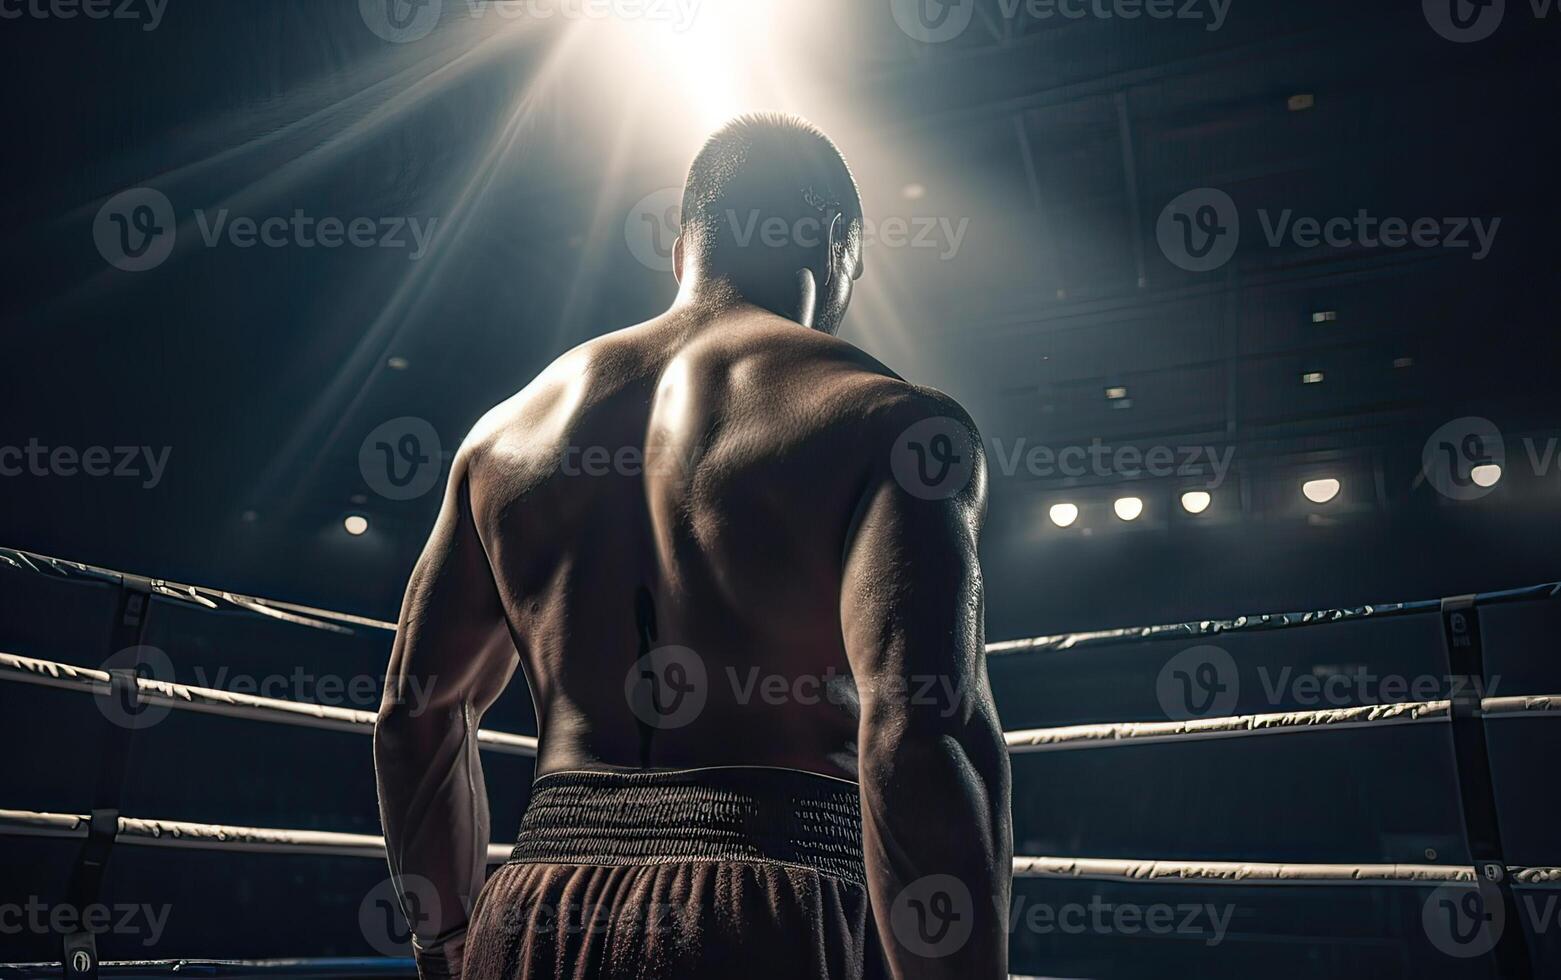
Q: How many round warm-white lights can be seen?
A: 6